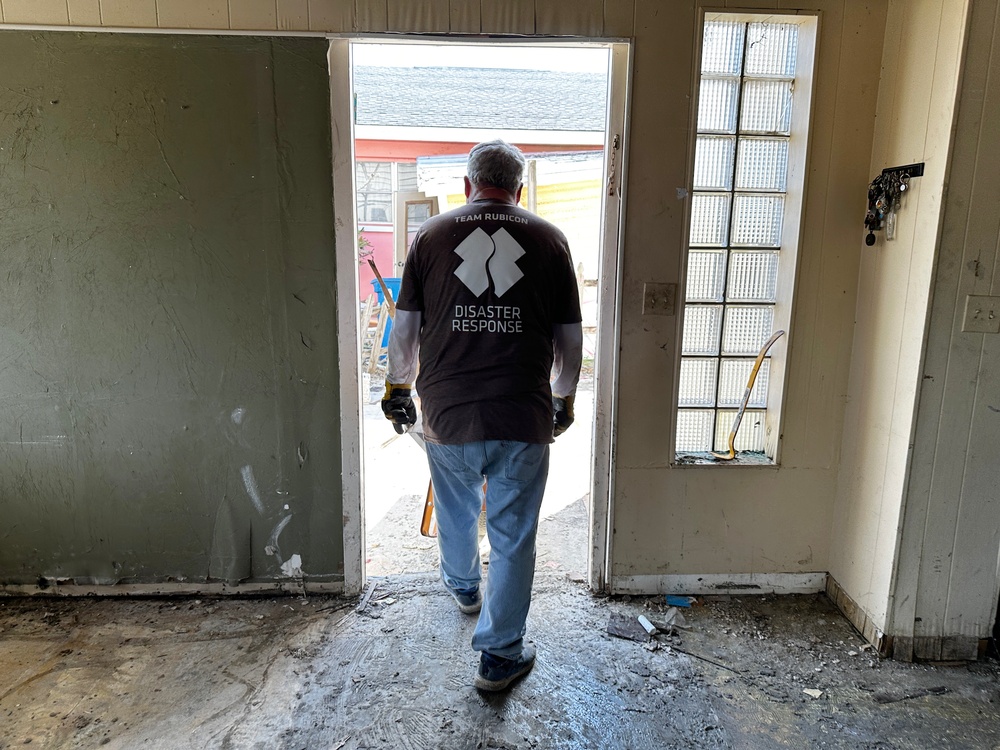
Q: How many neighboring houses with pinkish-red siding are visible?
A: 1